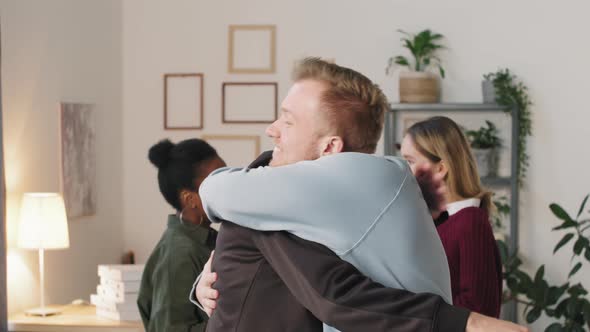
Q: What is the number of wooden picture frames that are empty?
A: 4